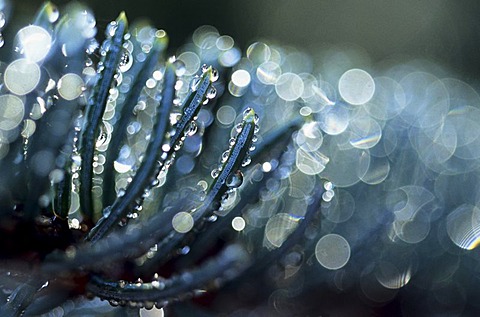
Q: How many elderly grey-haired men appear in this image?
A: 0